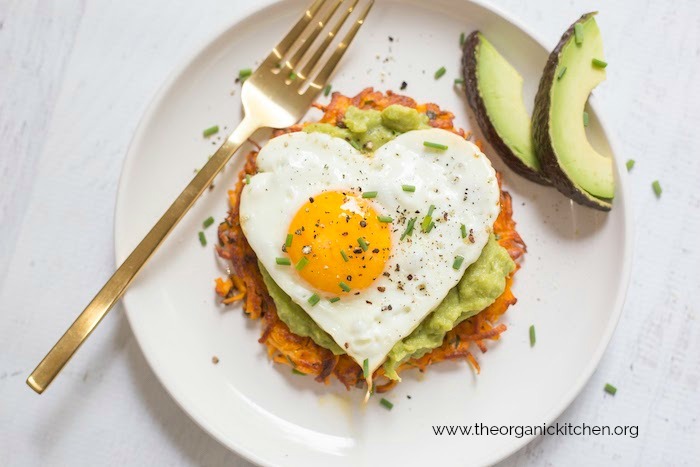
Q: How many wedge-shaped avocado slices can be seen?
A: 2